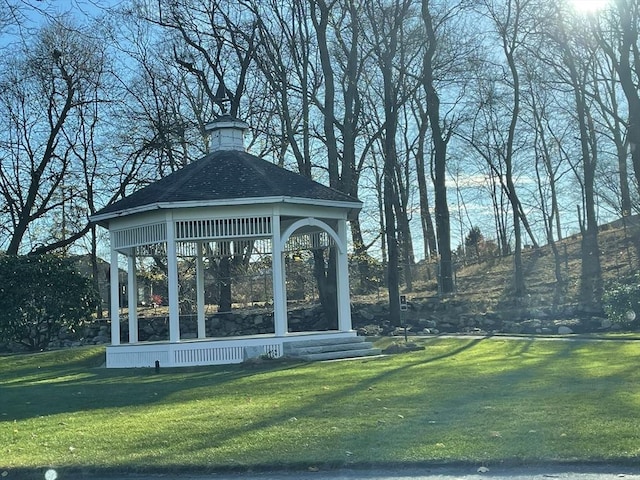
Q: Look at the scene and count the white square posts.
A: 6